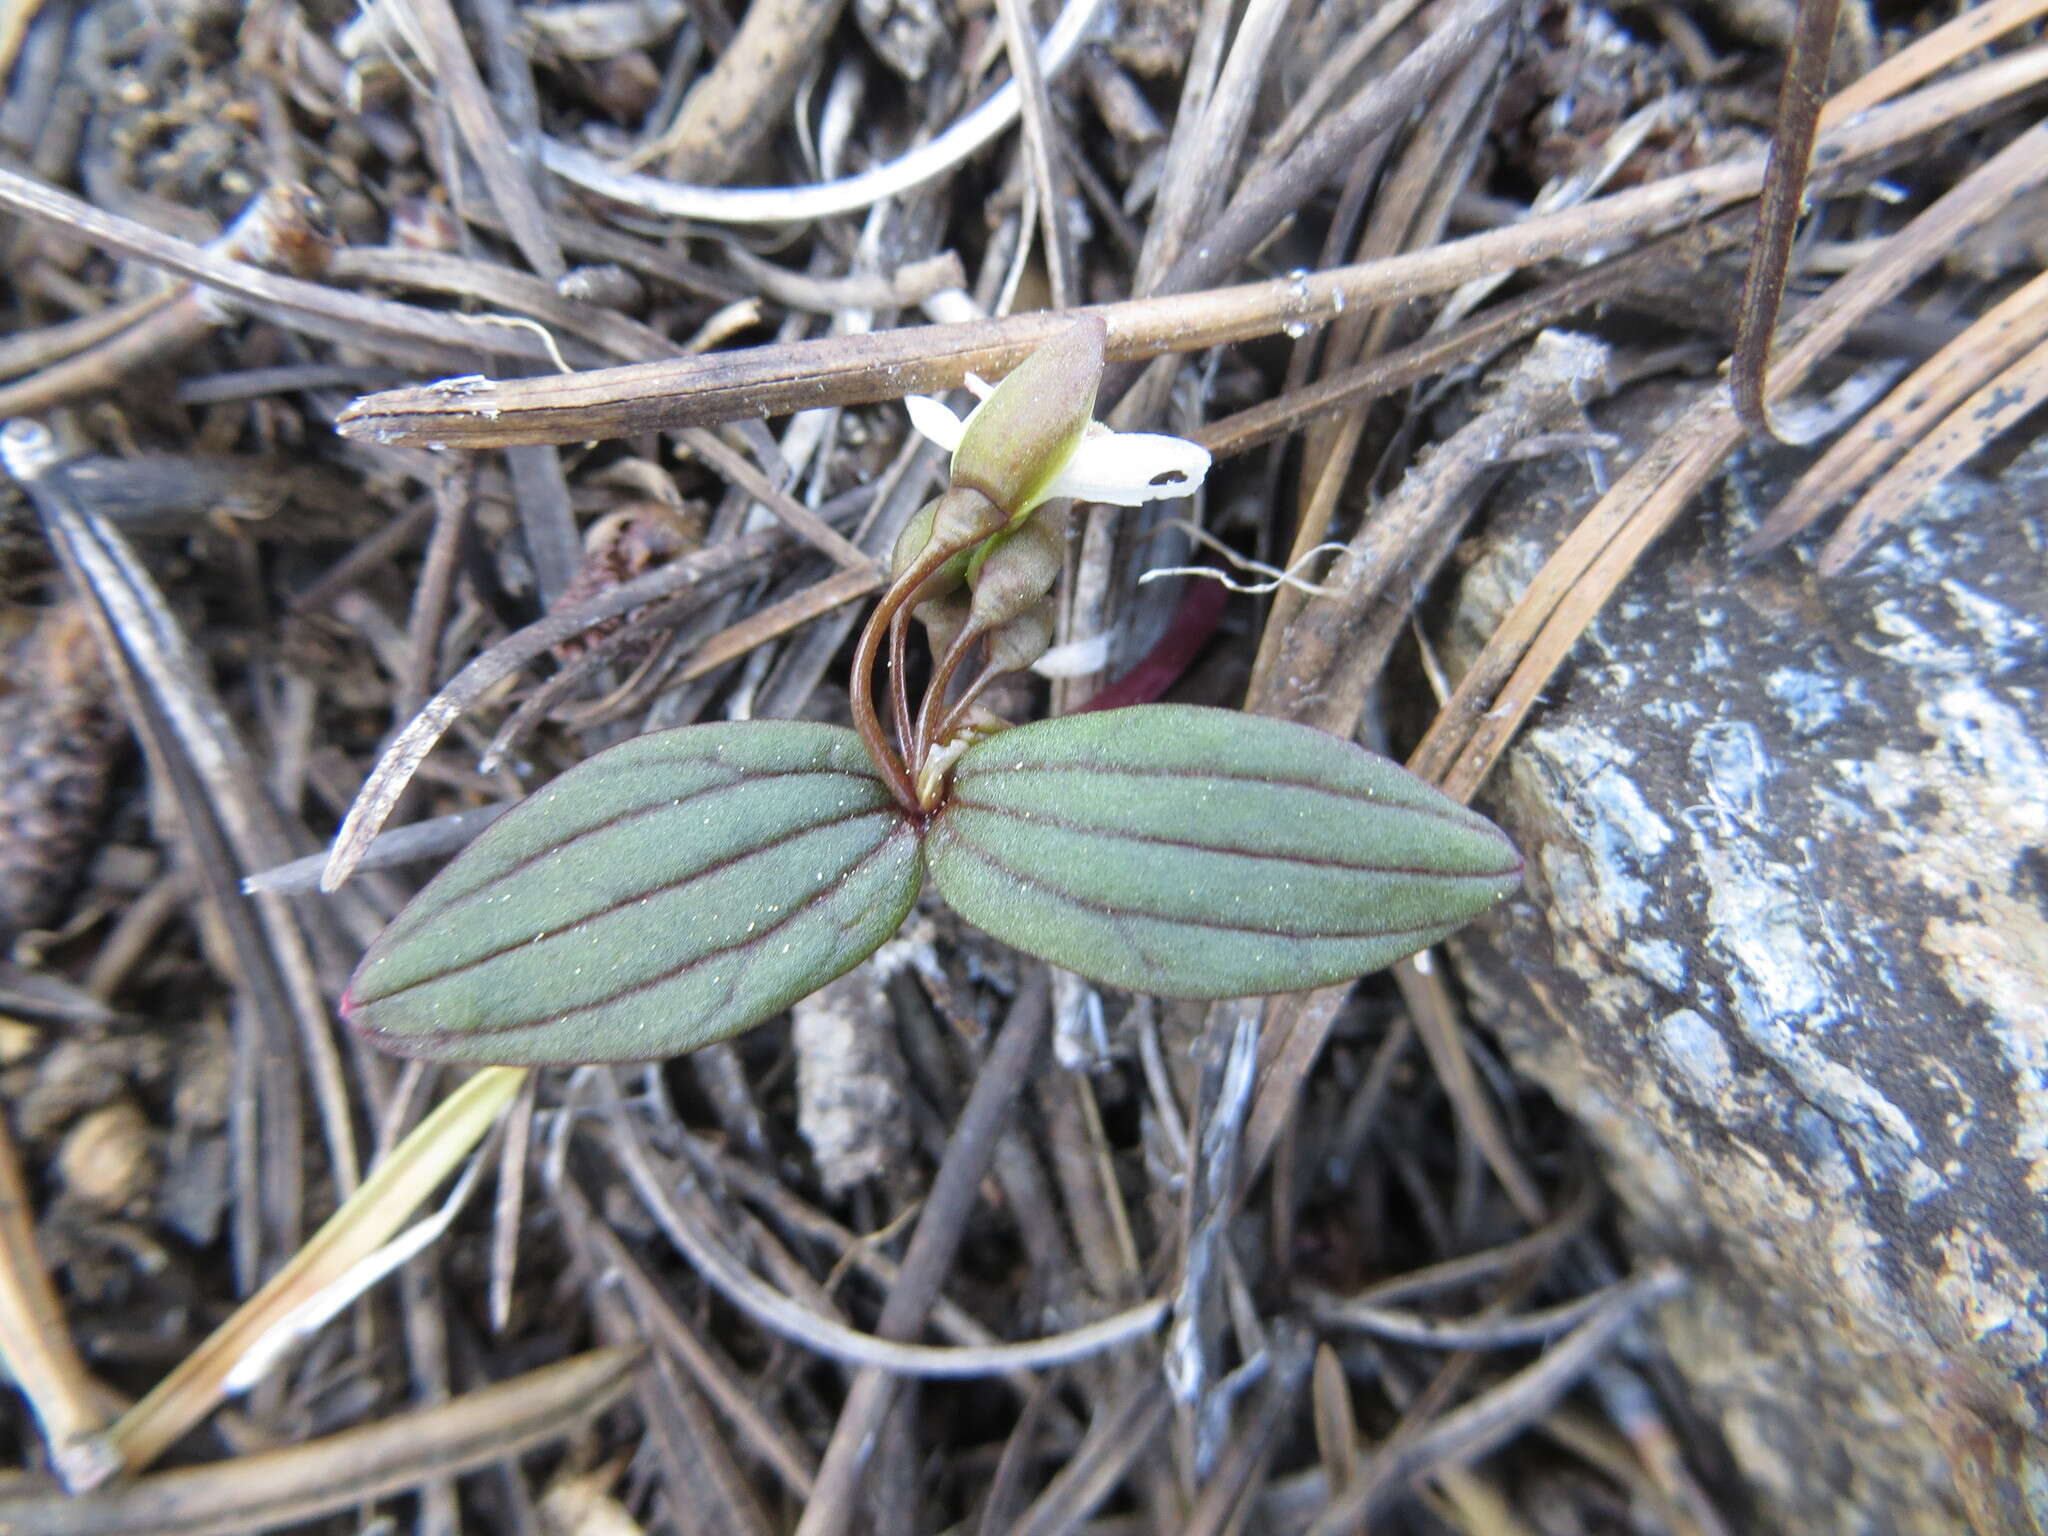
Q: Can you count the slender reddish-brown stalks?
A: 4